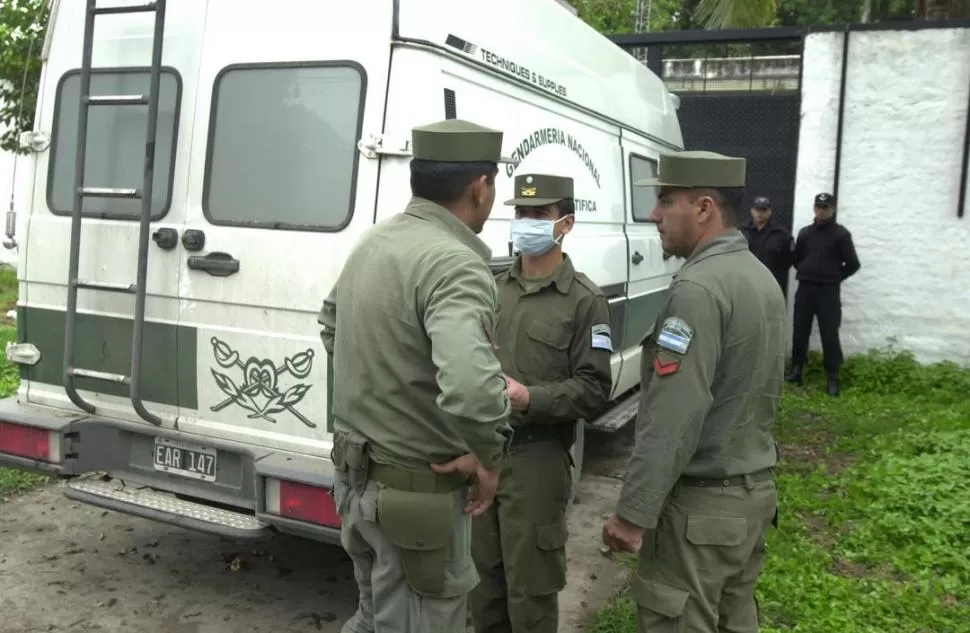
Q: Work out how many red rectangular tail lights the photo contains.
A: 2